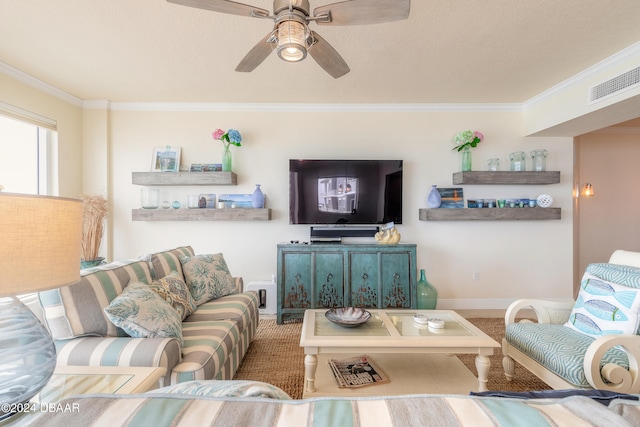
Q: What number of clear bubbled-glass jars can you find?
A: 3